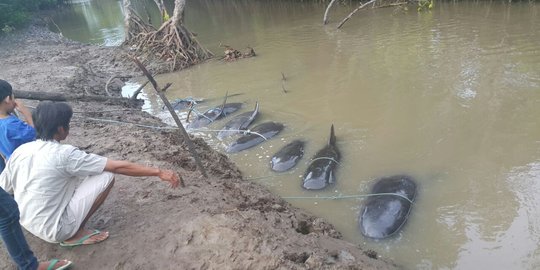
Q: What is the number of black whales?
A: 7